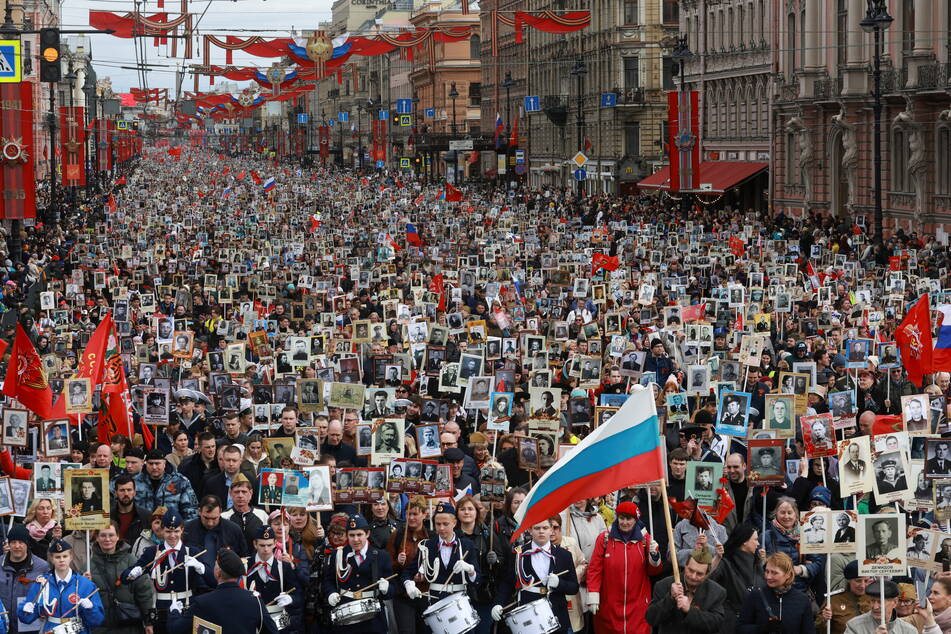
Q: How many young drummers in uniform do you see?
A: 6